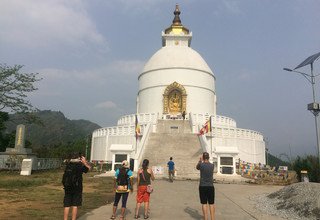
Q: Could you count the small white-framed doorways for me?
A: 2